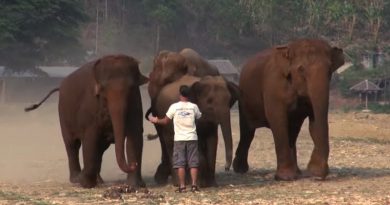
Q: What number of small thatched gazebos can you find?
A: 1